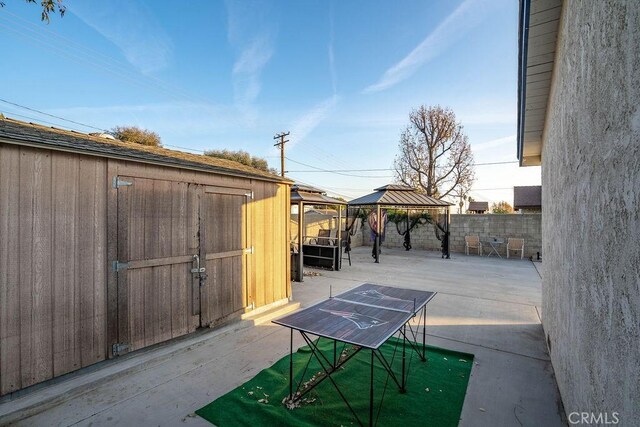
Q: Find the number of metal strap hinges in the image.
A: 6